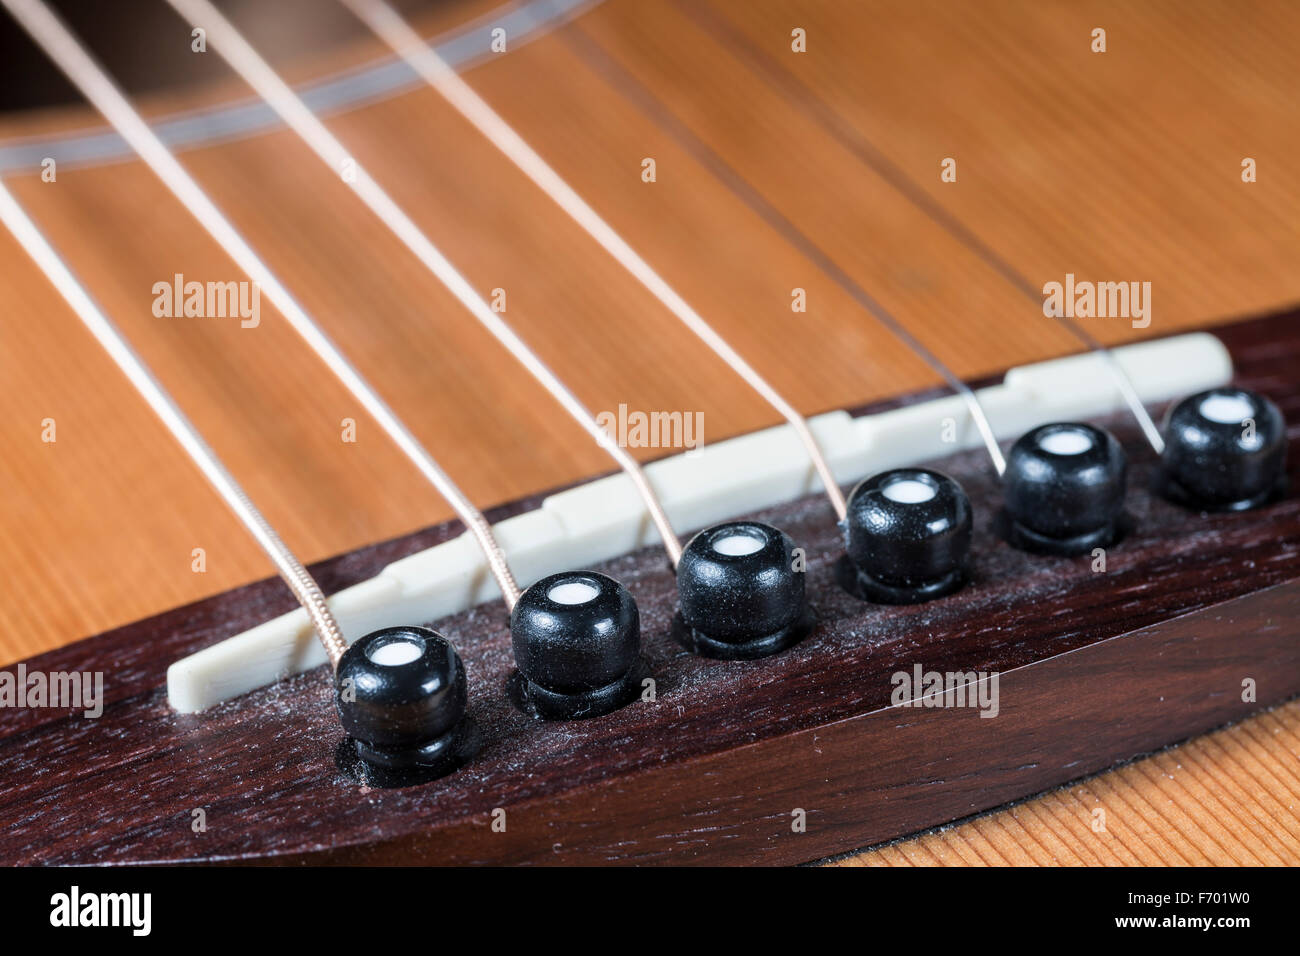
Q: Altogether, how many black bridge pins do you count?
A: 6